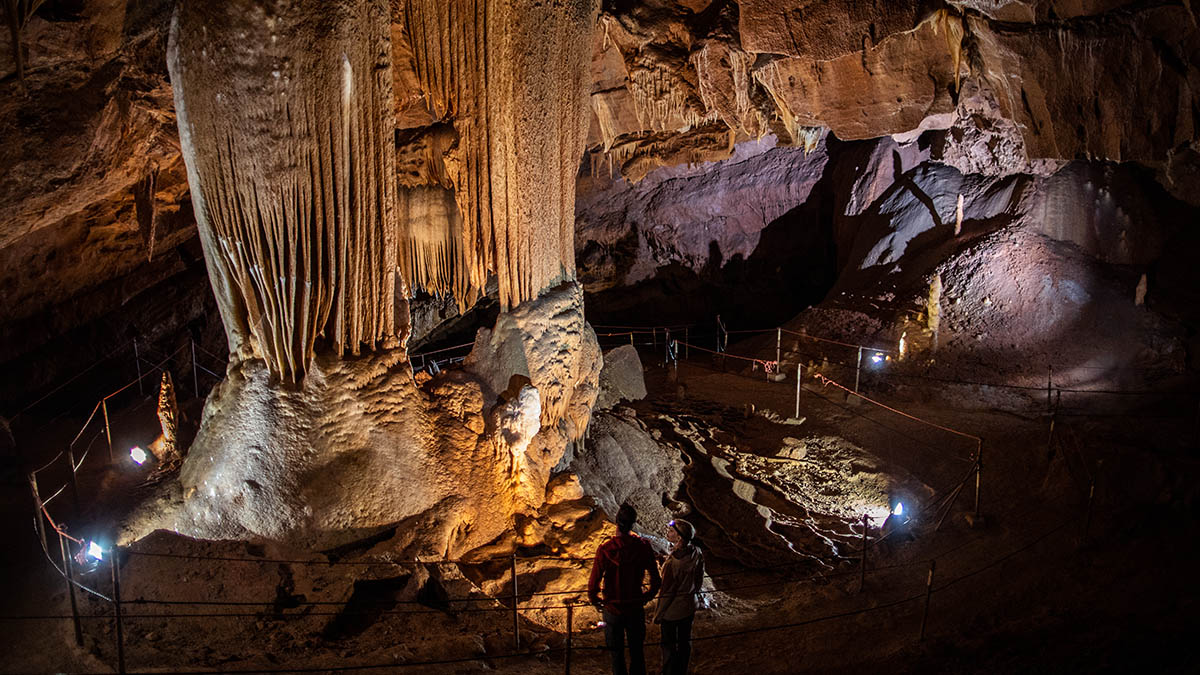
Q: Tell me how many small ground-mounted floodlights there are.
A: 4